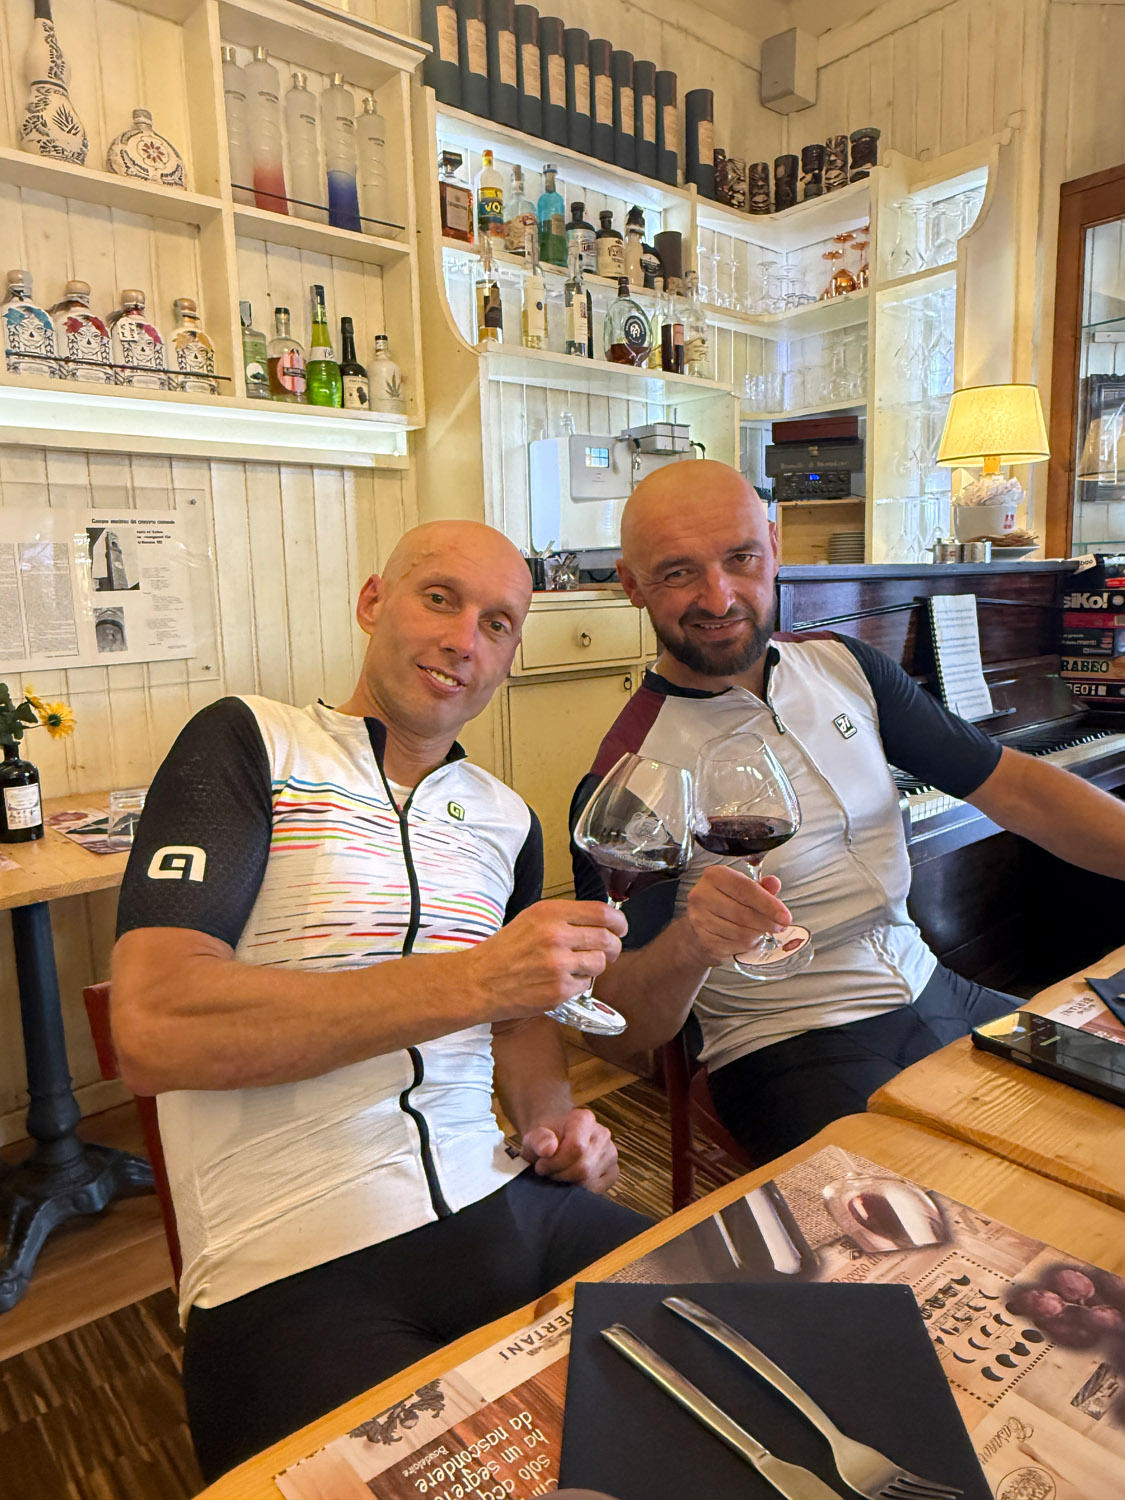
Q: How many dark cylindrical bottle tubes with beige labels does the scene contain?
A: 11